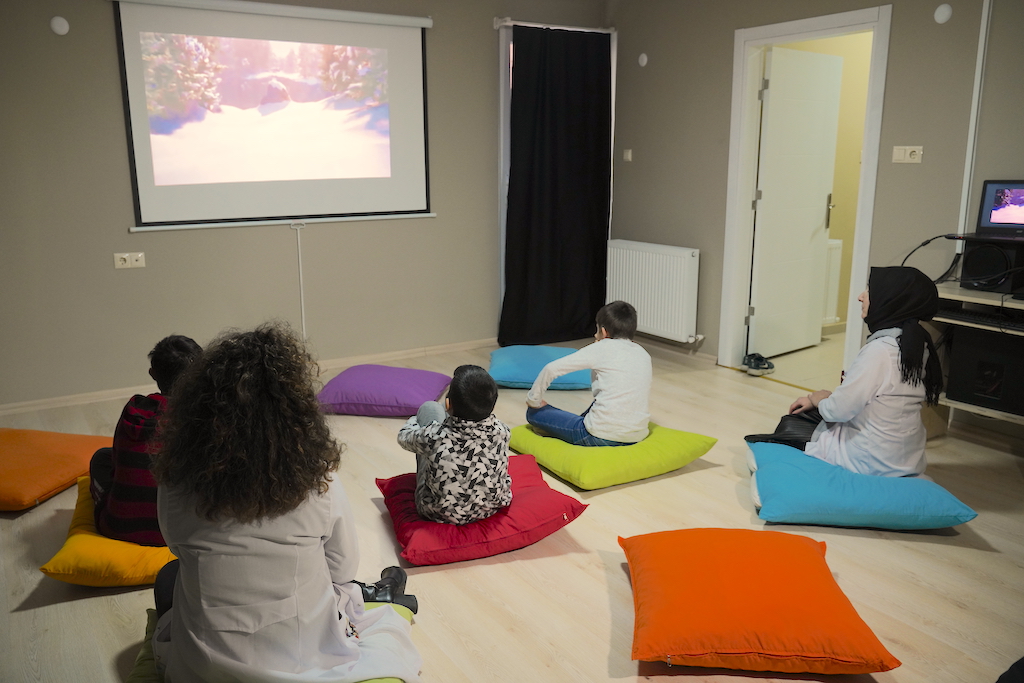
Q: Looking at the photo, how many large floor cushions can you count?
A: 9